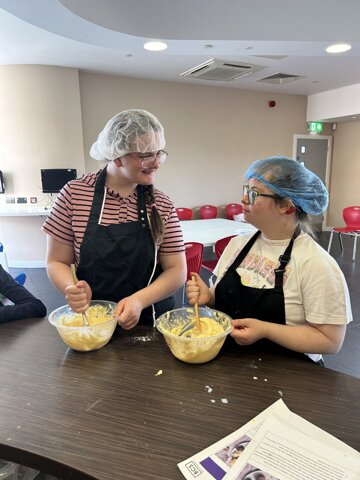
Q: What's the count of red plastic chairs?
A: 6